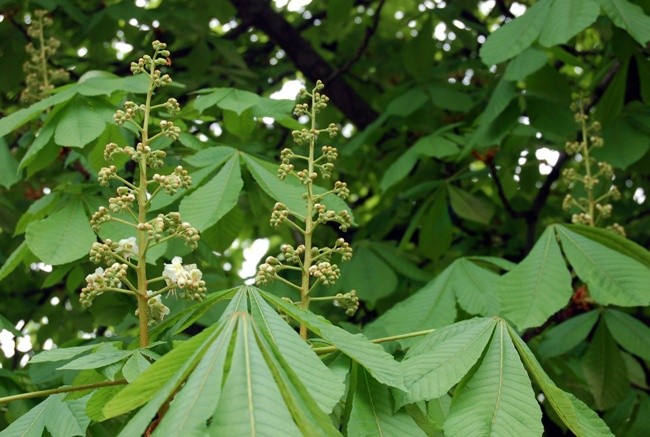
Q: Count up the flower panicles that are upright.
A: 4